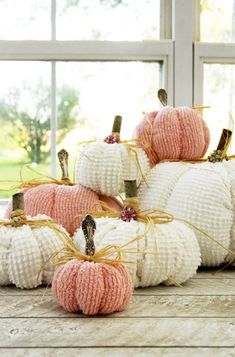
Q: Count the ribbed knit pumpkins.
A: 3